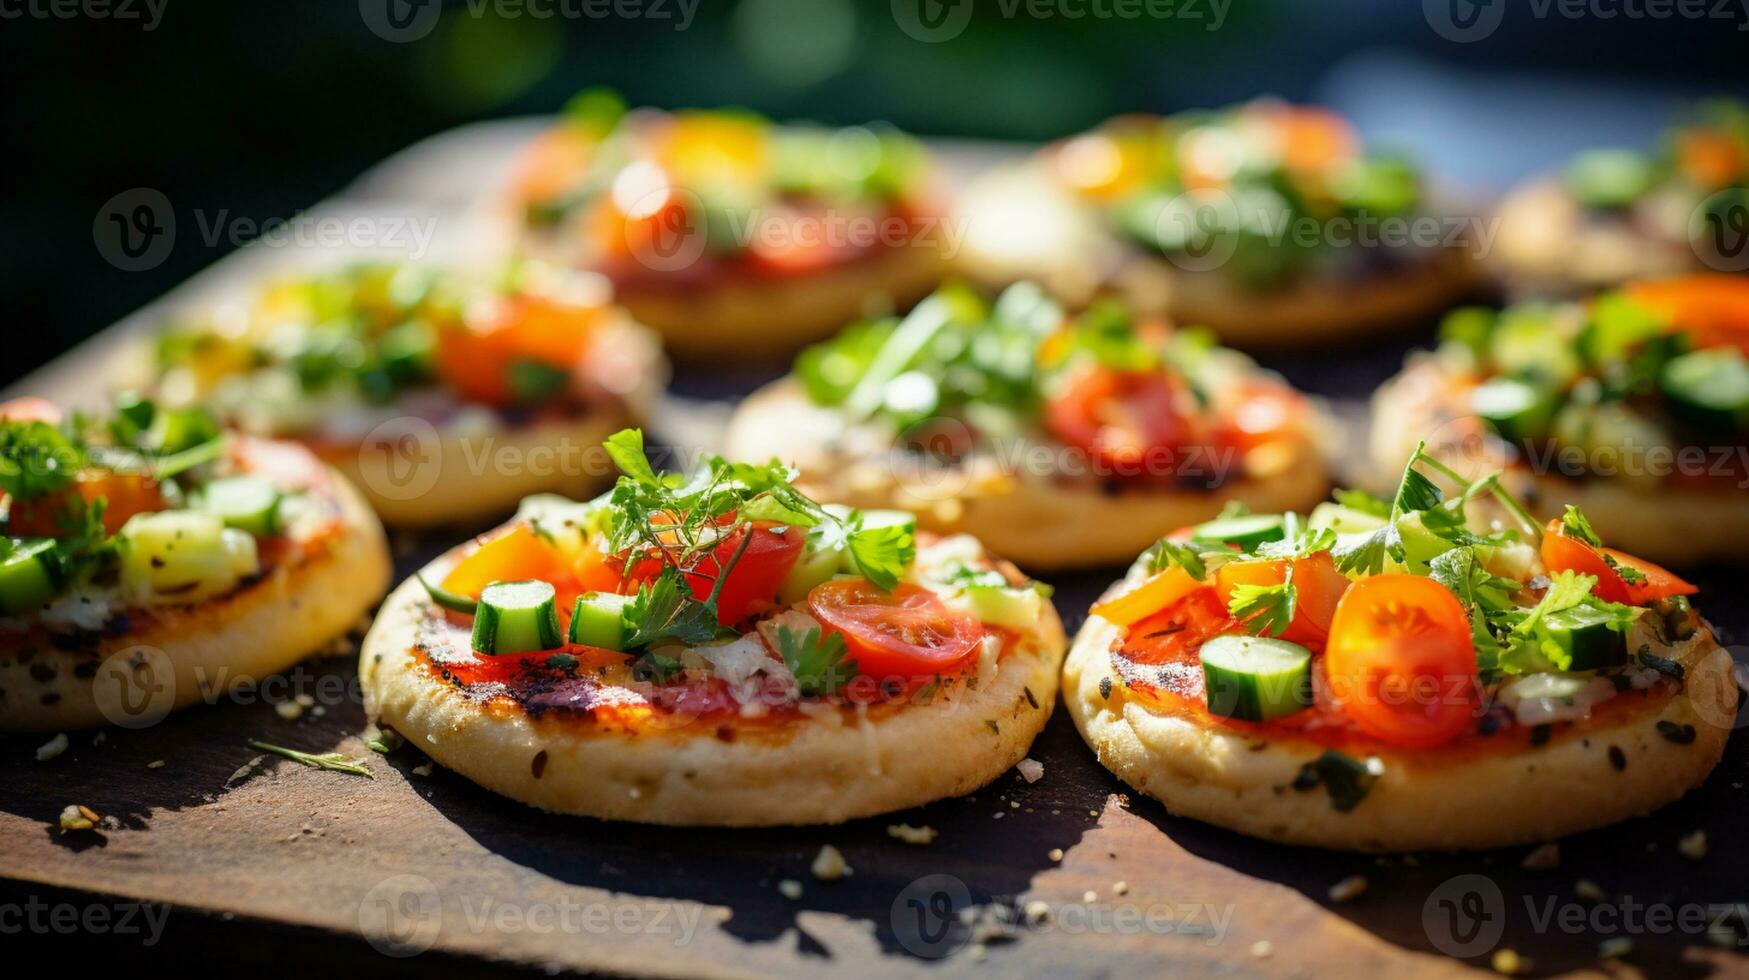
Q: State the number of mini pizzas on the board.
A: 9